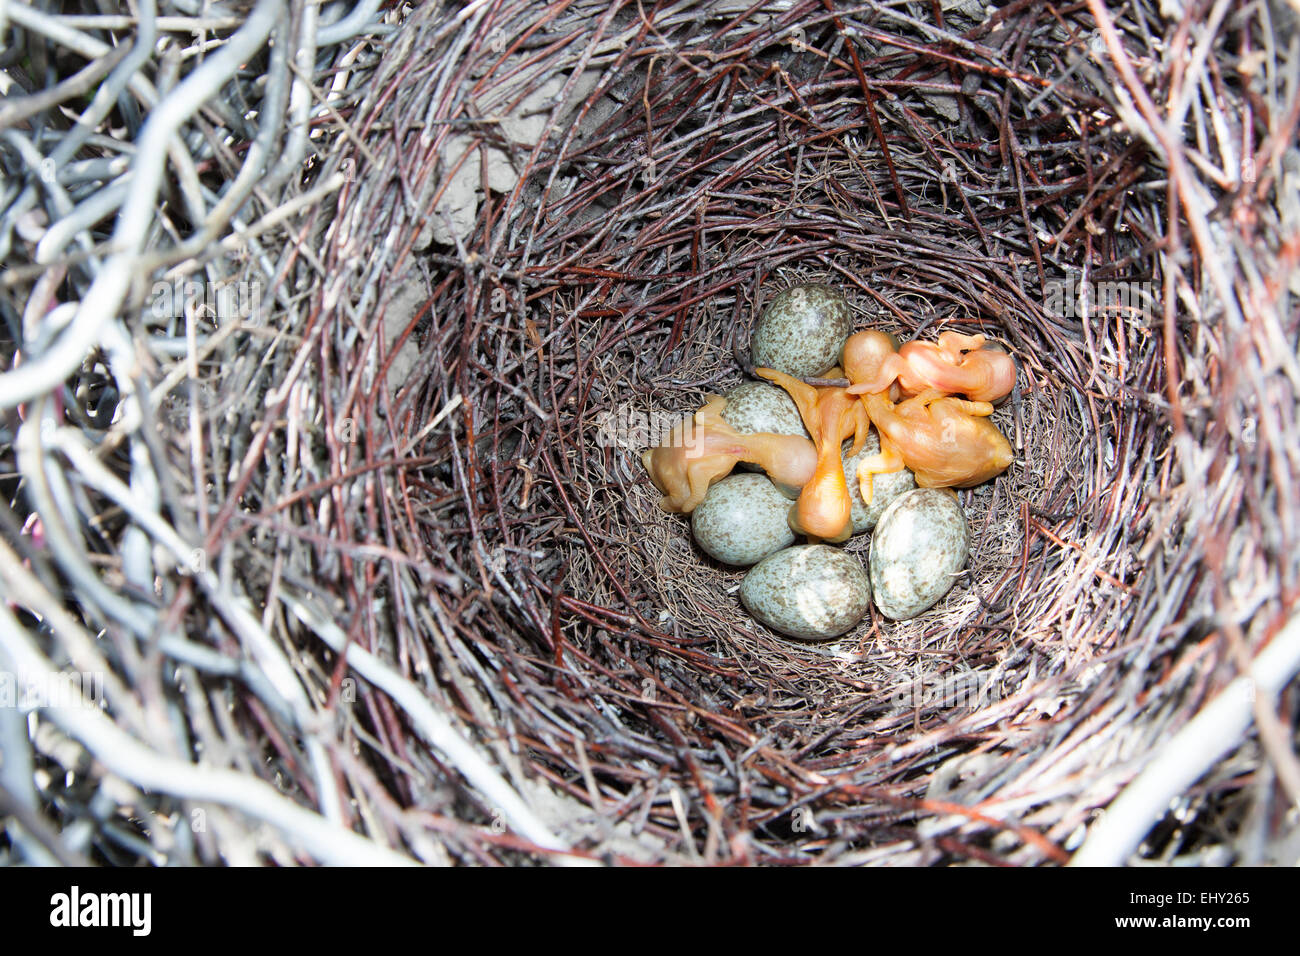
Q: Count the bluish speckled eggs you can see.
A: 6